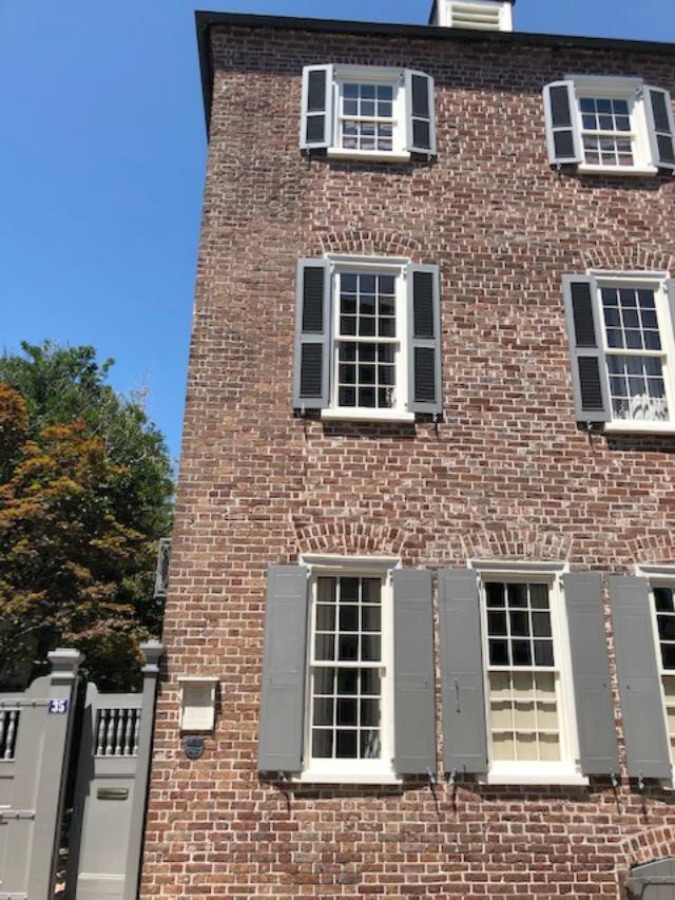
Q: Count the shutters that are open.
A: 13